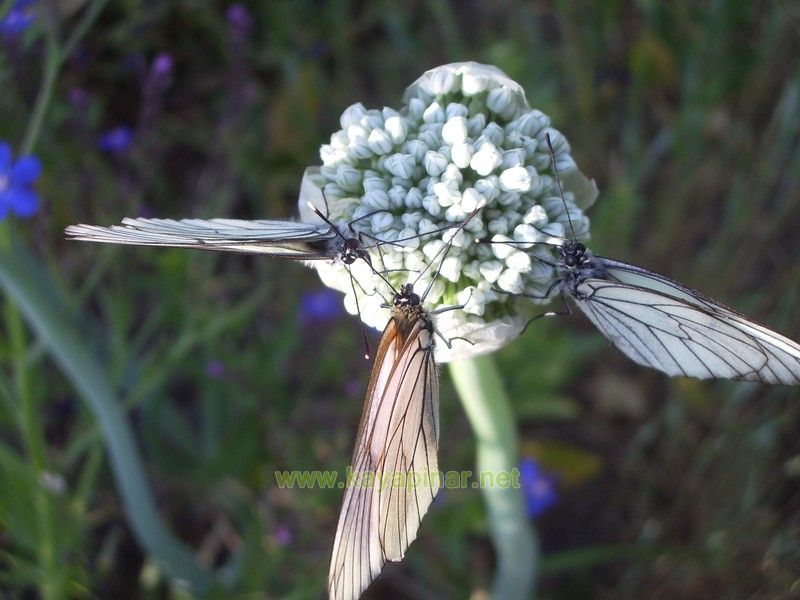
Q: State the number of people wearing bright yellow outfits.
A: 0